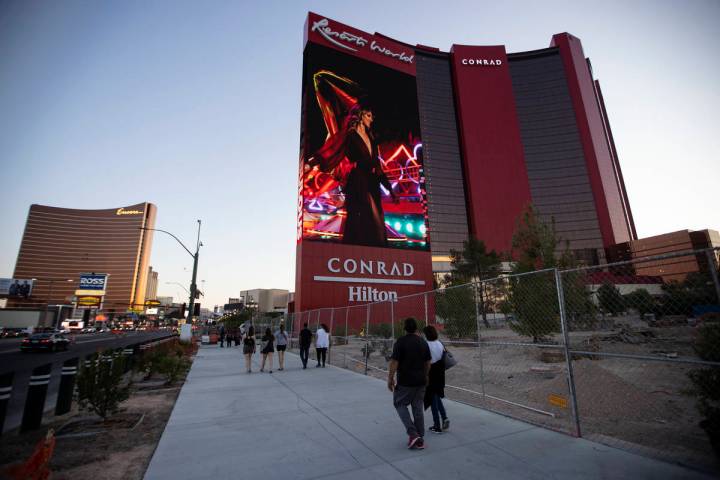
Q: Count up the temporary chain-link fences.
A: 1